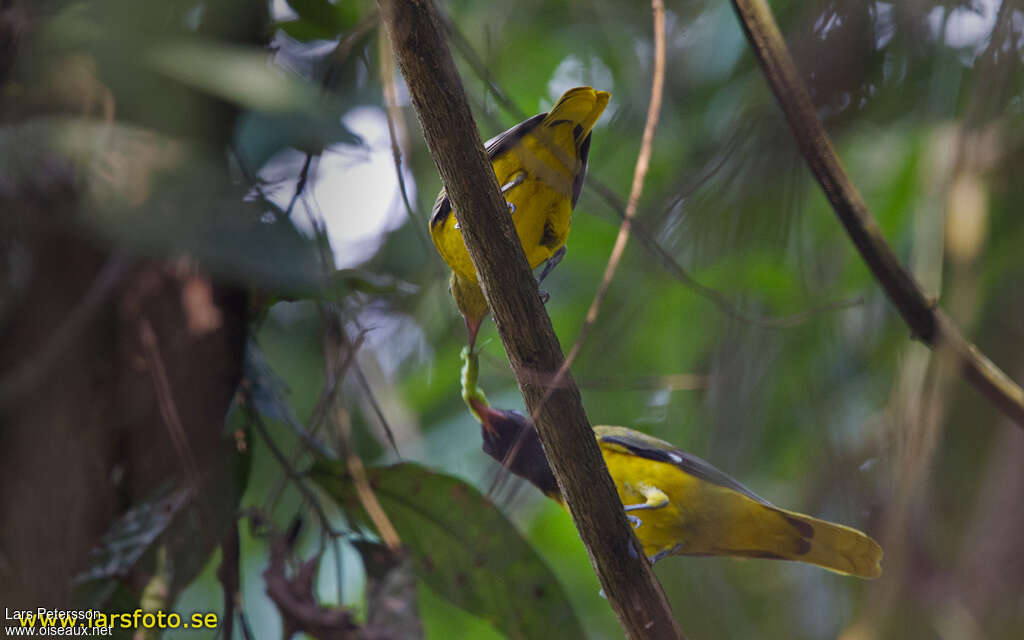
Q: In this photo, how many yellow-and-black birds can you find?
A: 2